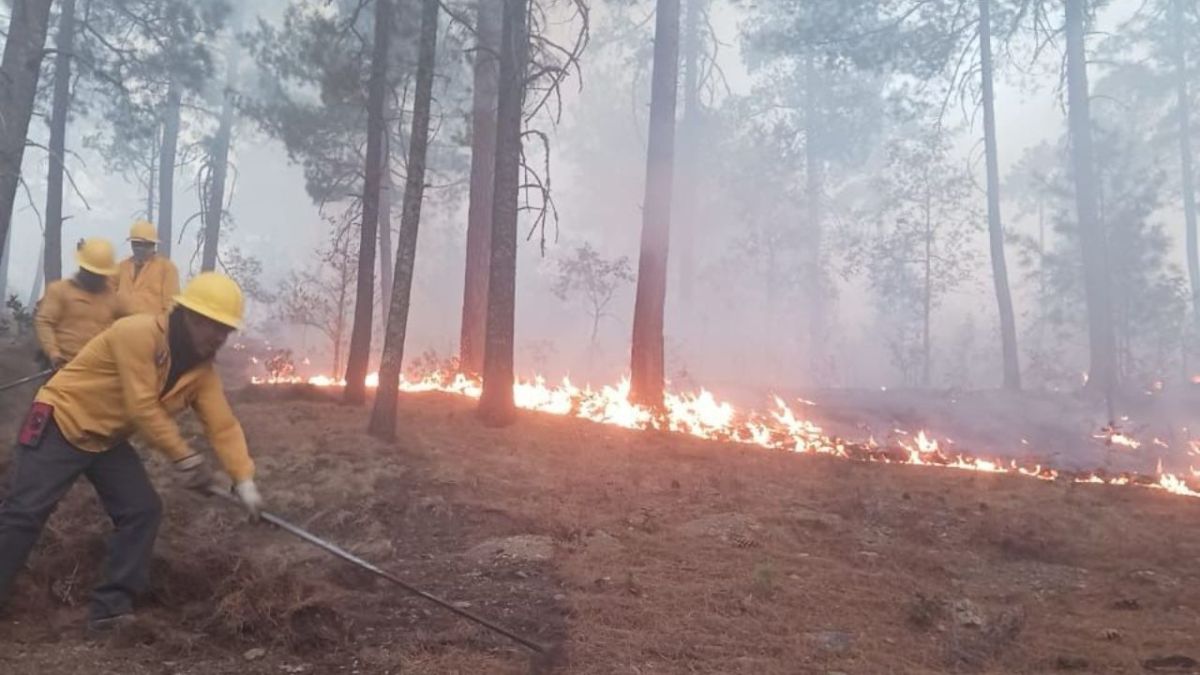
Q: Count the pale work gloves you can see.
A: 2